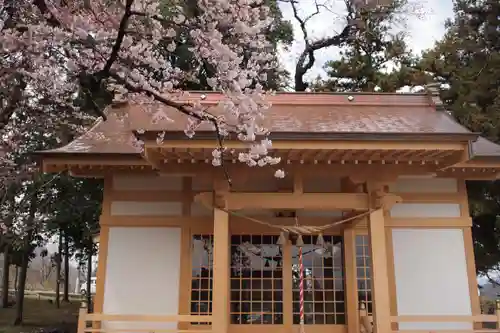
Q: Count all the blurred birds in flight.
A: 0